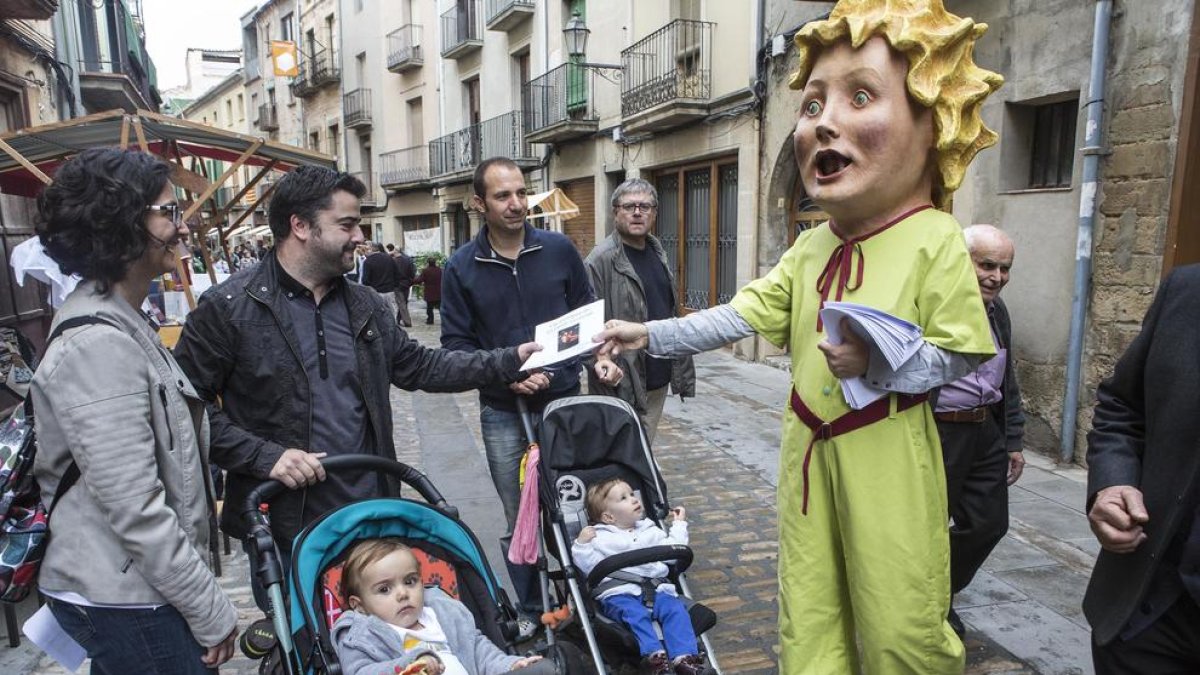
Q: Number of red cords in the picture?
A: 2